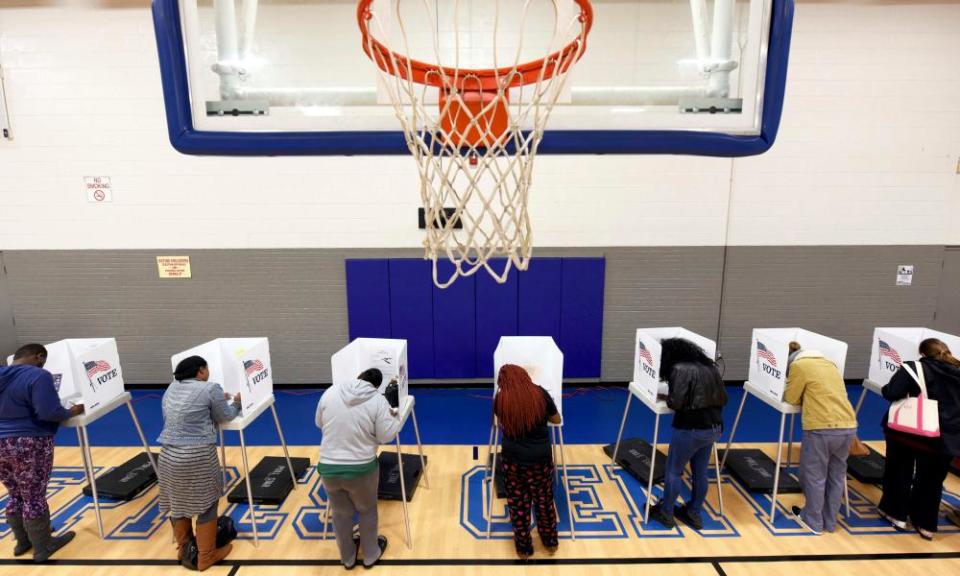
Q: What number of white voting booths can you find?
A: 7